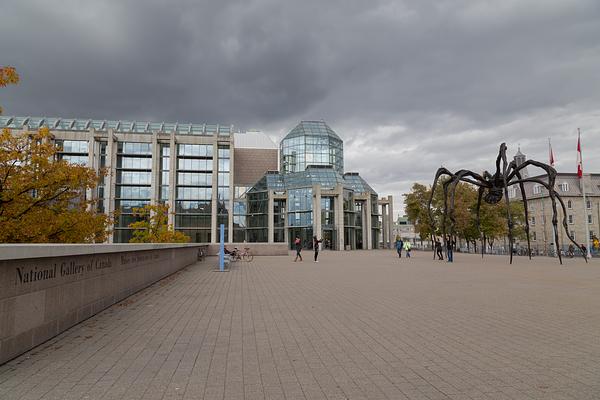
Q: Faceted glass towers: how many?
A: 1